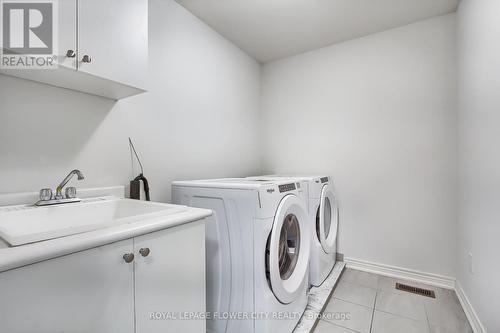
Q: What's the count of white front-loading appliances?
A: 2